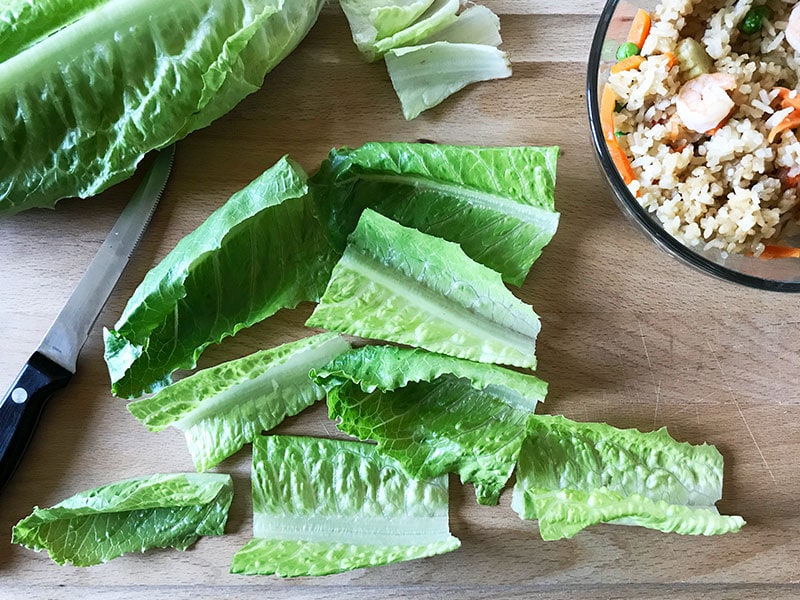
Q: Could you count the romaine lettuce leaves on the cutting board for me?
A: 8